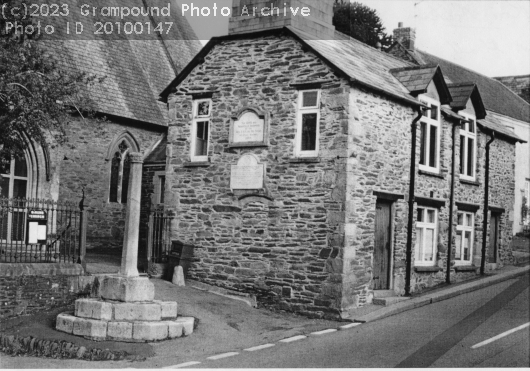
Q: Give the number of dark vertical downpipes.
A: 3